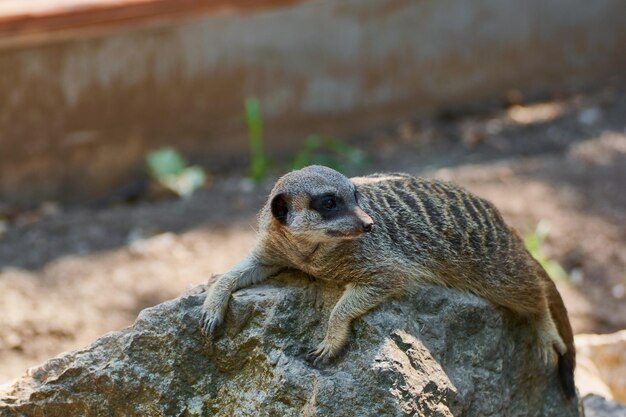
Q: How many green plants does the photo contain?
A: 4